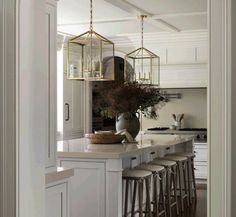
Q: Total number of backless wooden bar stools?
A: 5